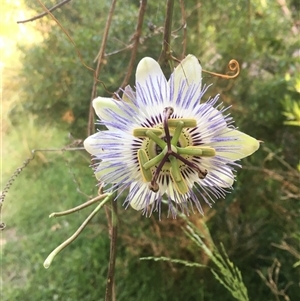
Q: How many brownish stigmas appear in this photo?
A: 3